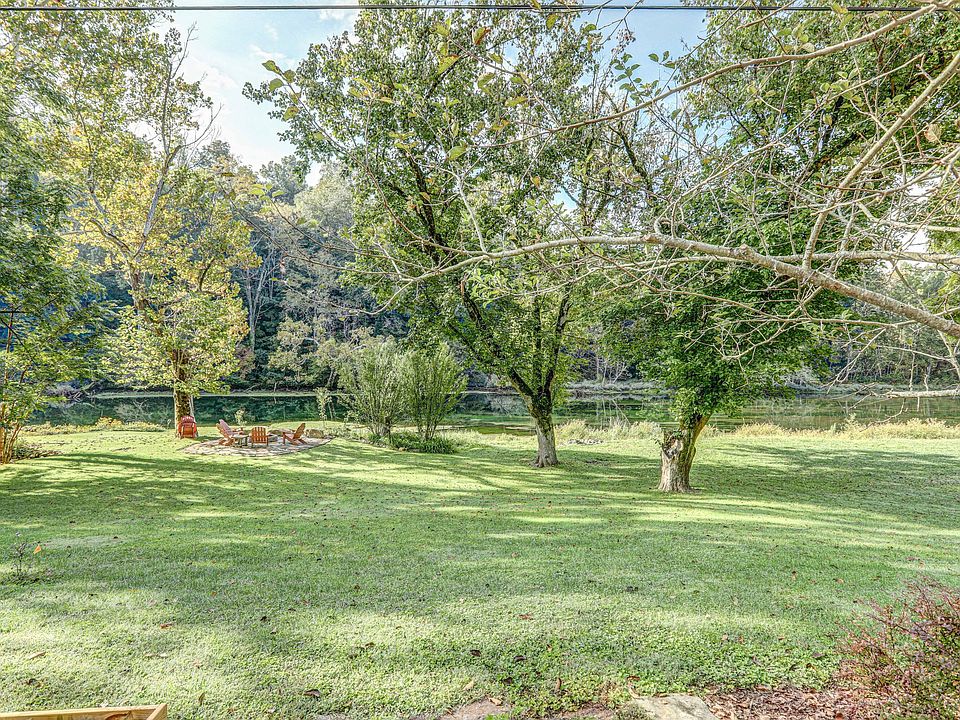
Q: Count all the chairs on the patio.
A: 4